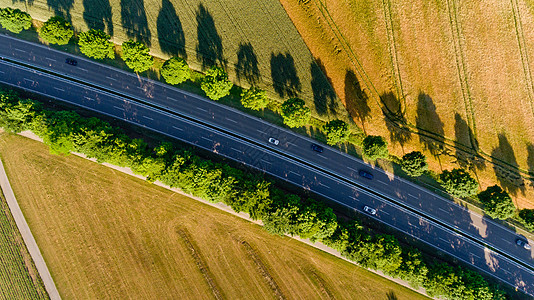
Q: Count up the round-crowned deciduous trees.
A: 14